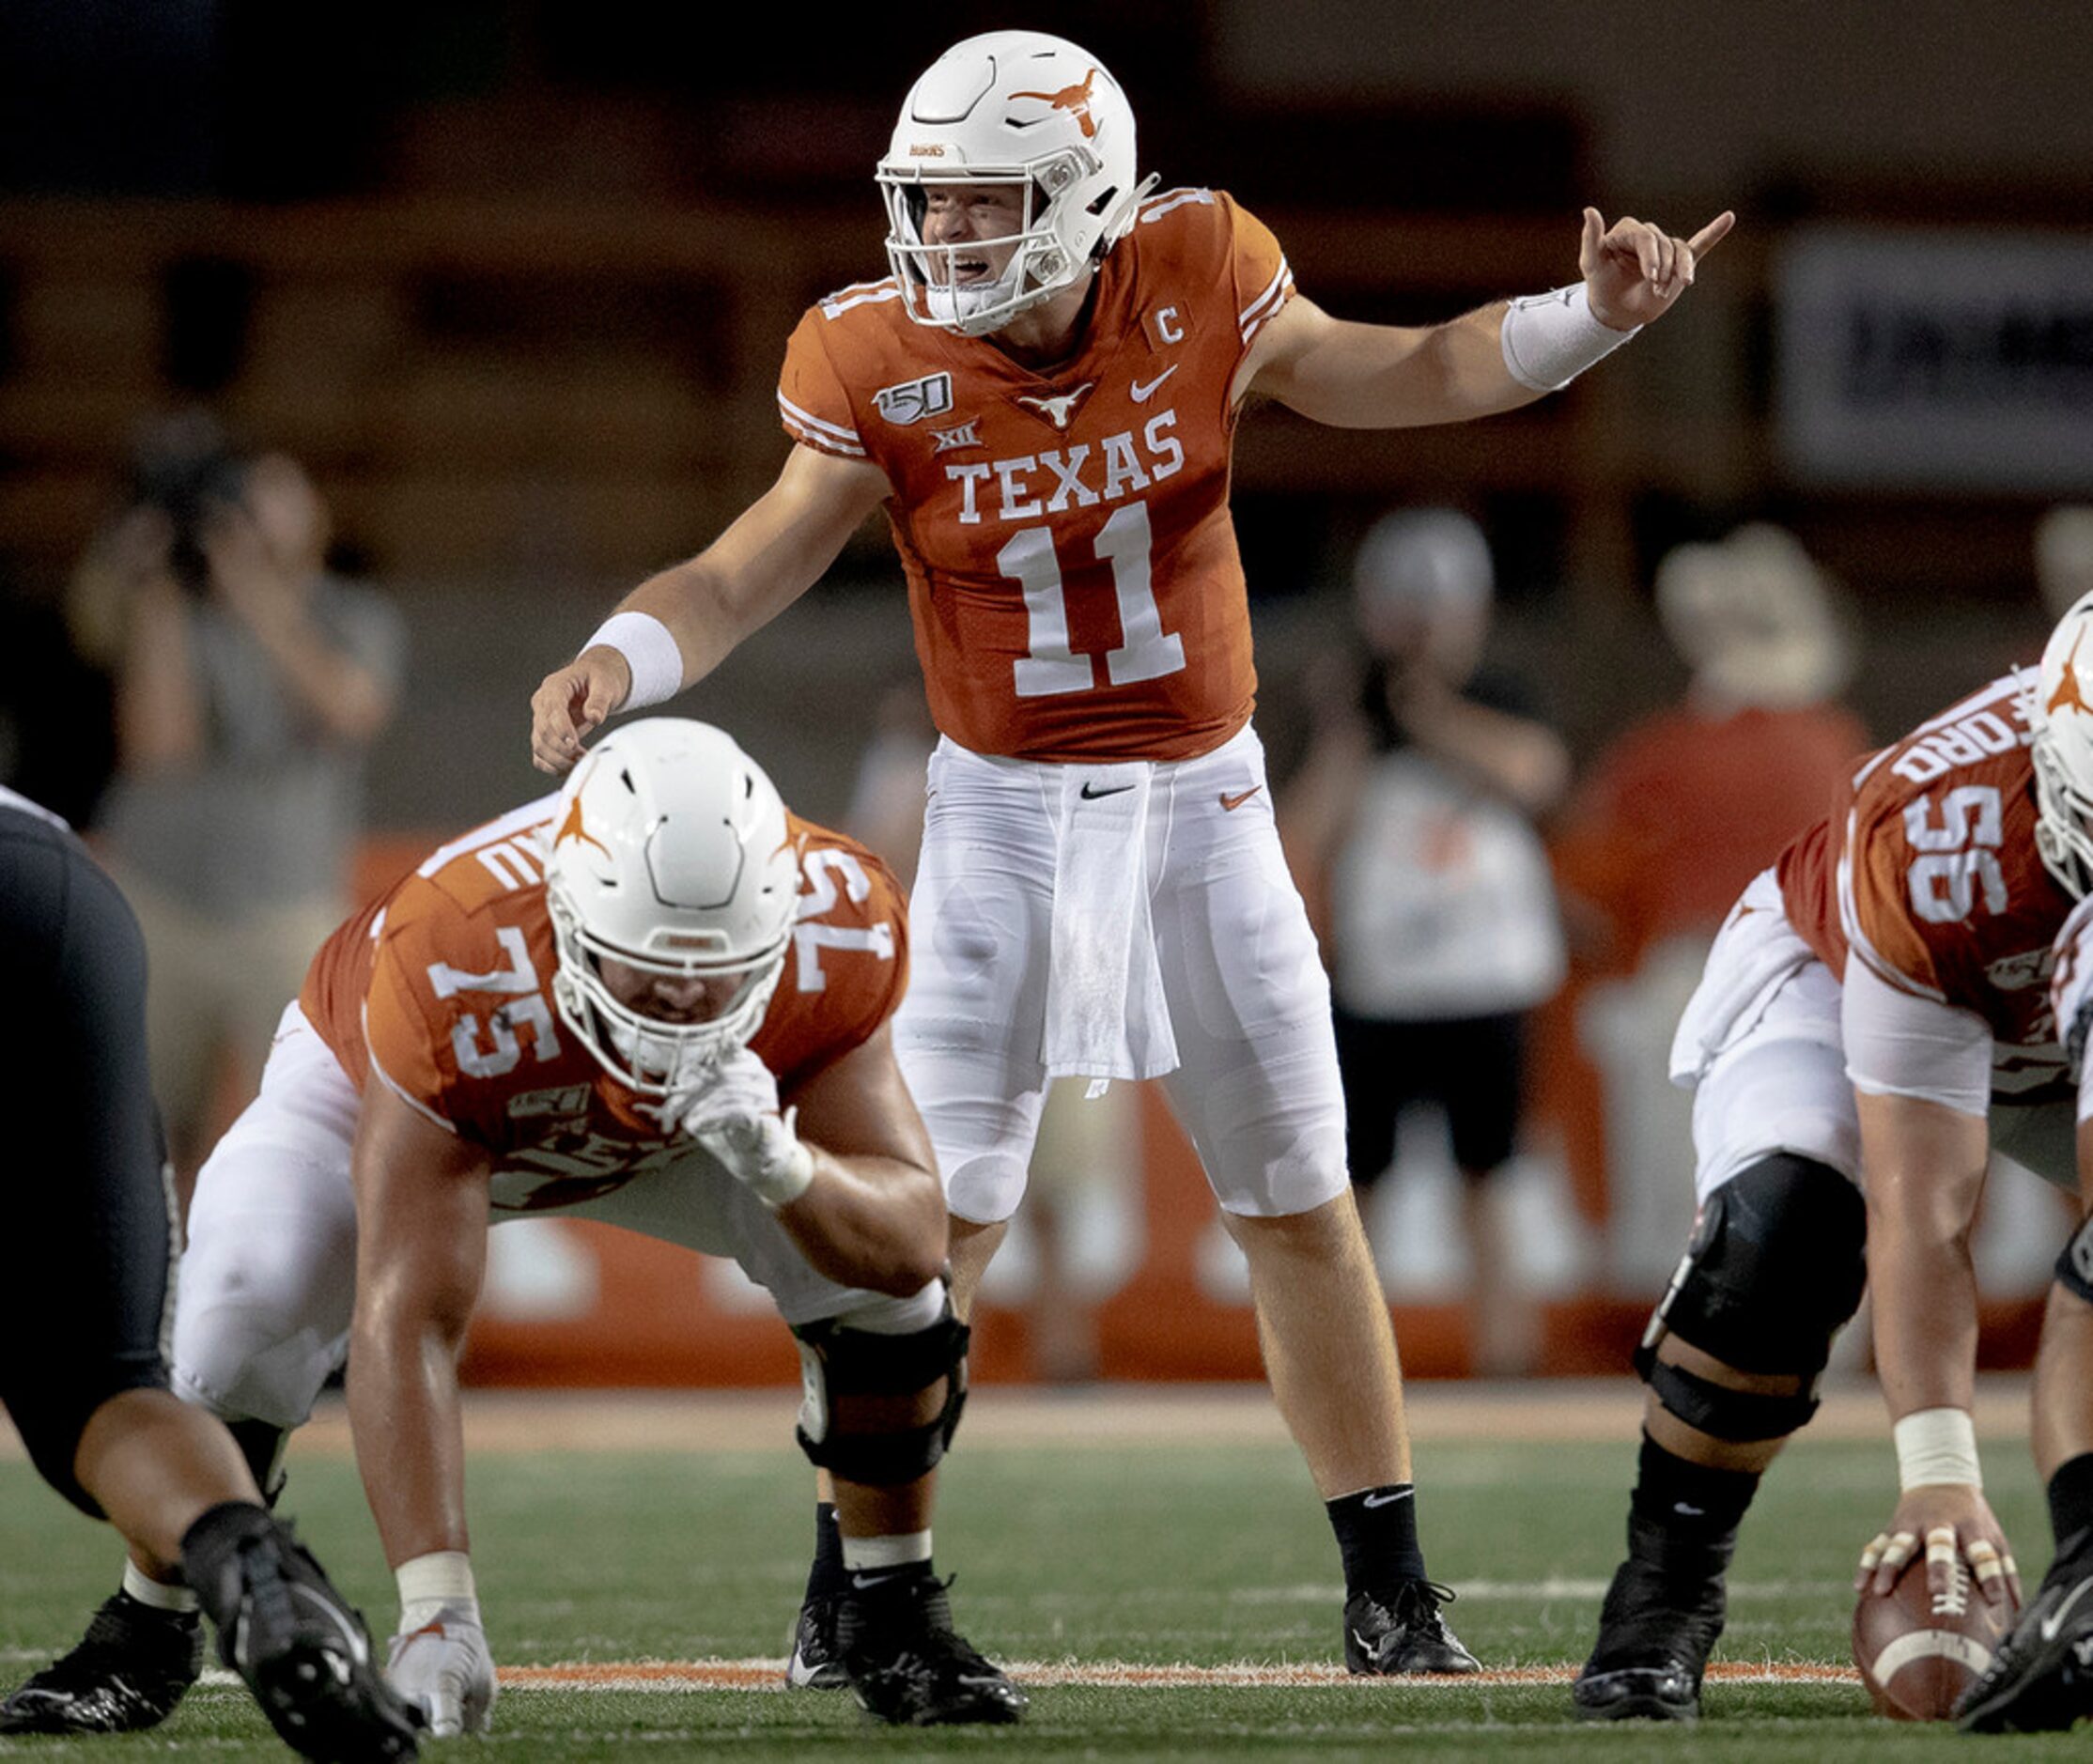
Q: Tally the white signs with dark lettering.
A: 1